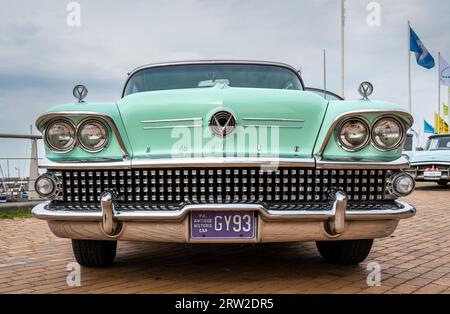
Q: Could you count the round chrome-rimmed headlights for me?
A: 4